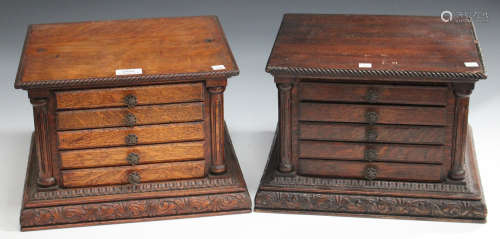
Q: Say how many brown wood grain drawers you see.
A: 10